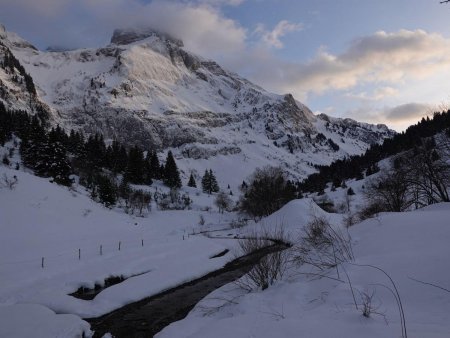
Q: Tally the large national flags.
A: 0